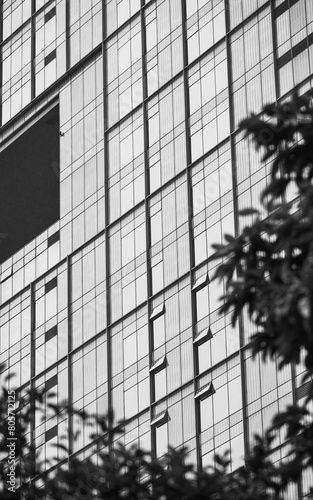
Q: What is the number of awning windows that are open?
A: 6